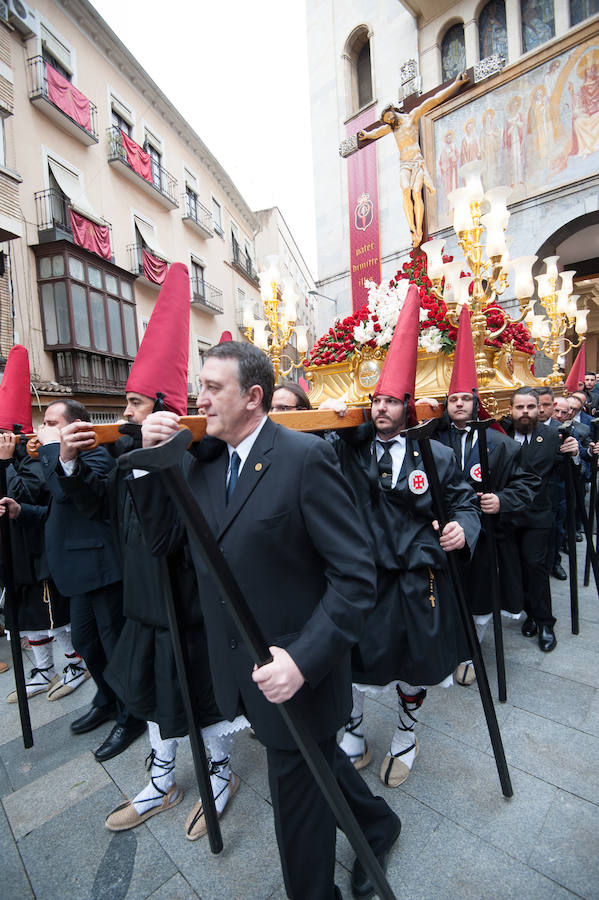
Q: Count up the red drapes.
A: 4